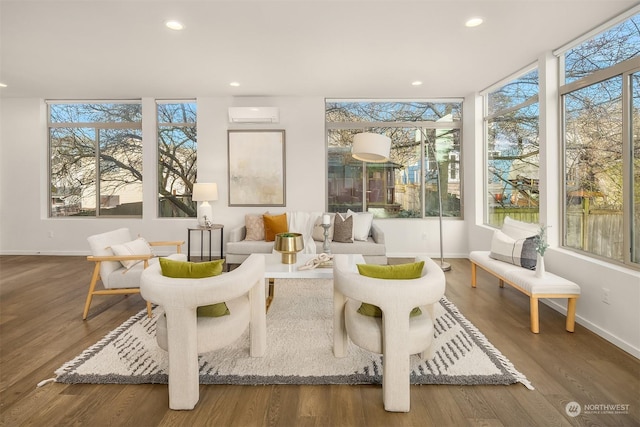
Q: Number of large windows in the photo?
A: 5